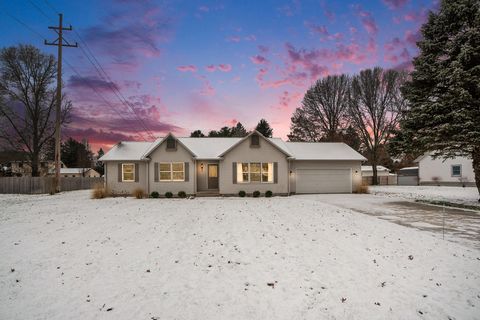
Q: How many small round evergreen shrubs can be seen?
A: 6